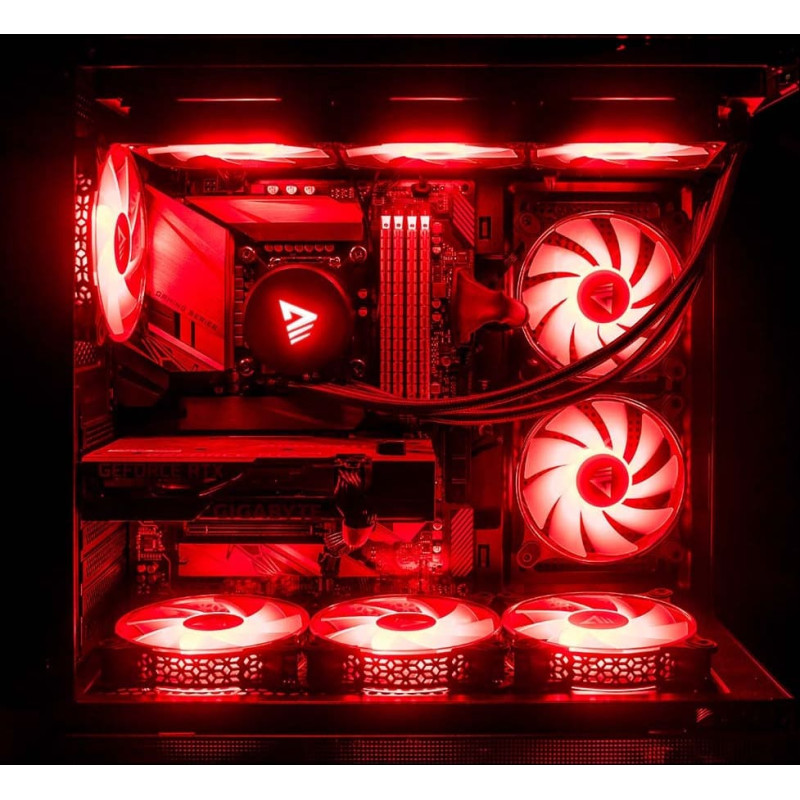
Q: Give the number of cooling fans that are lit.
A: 9